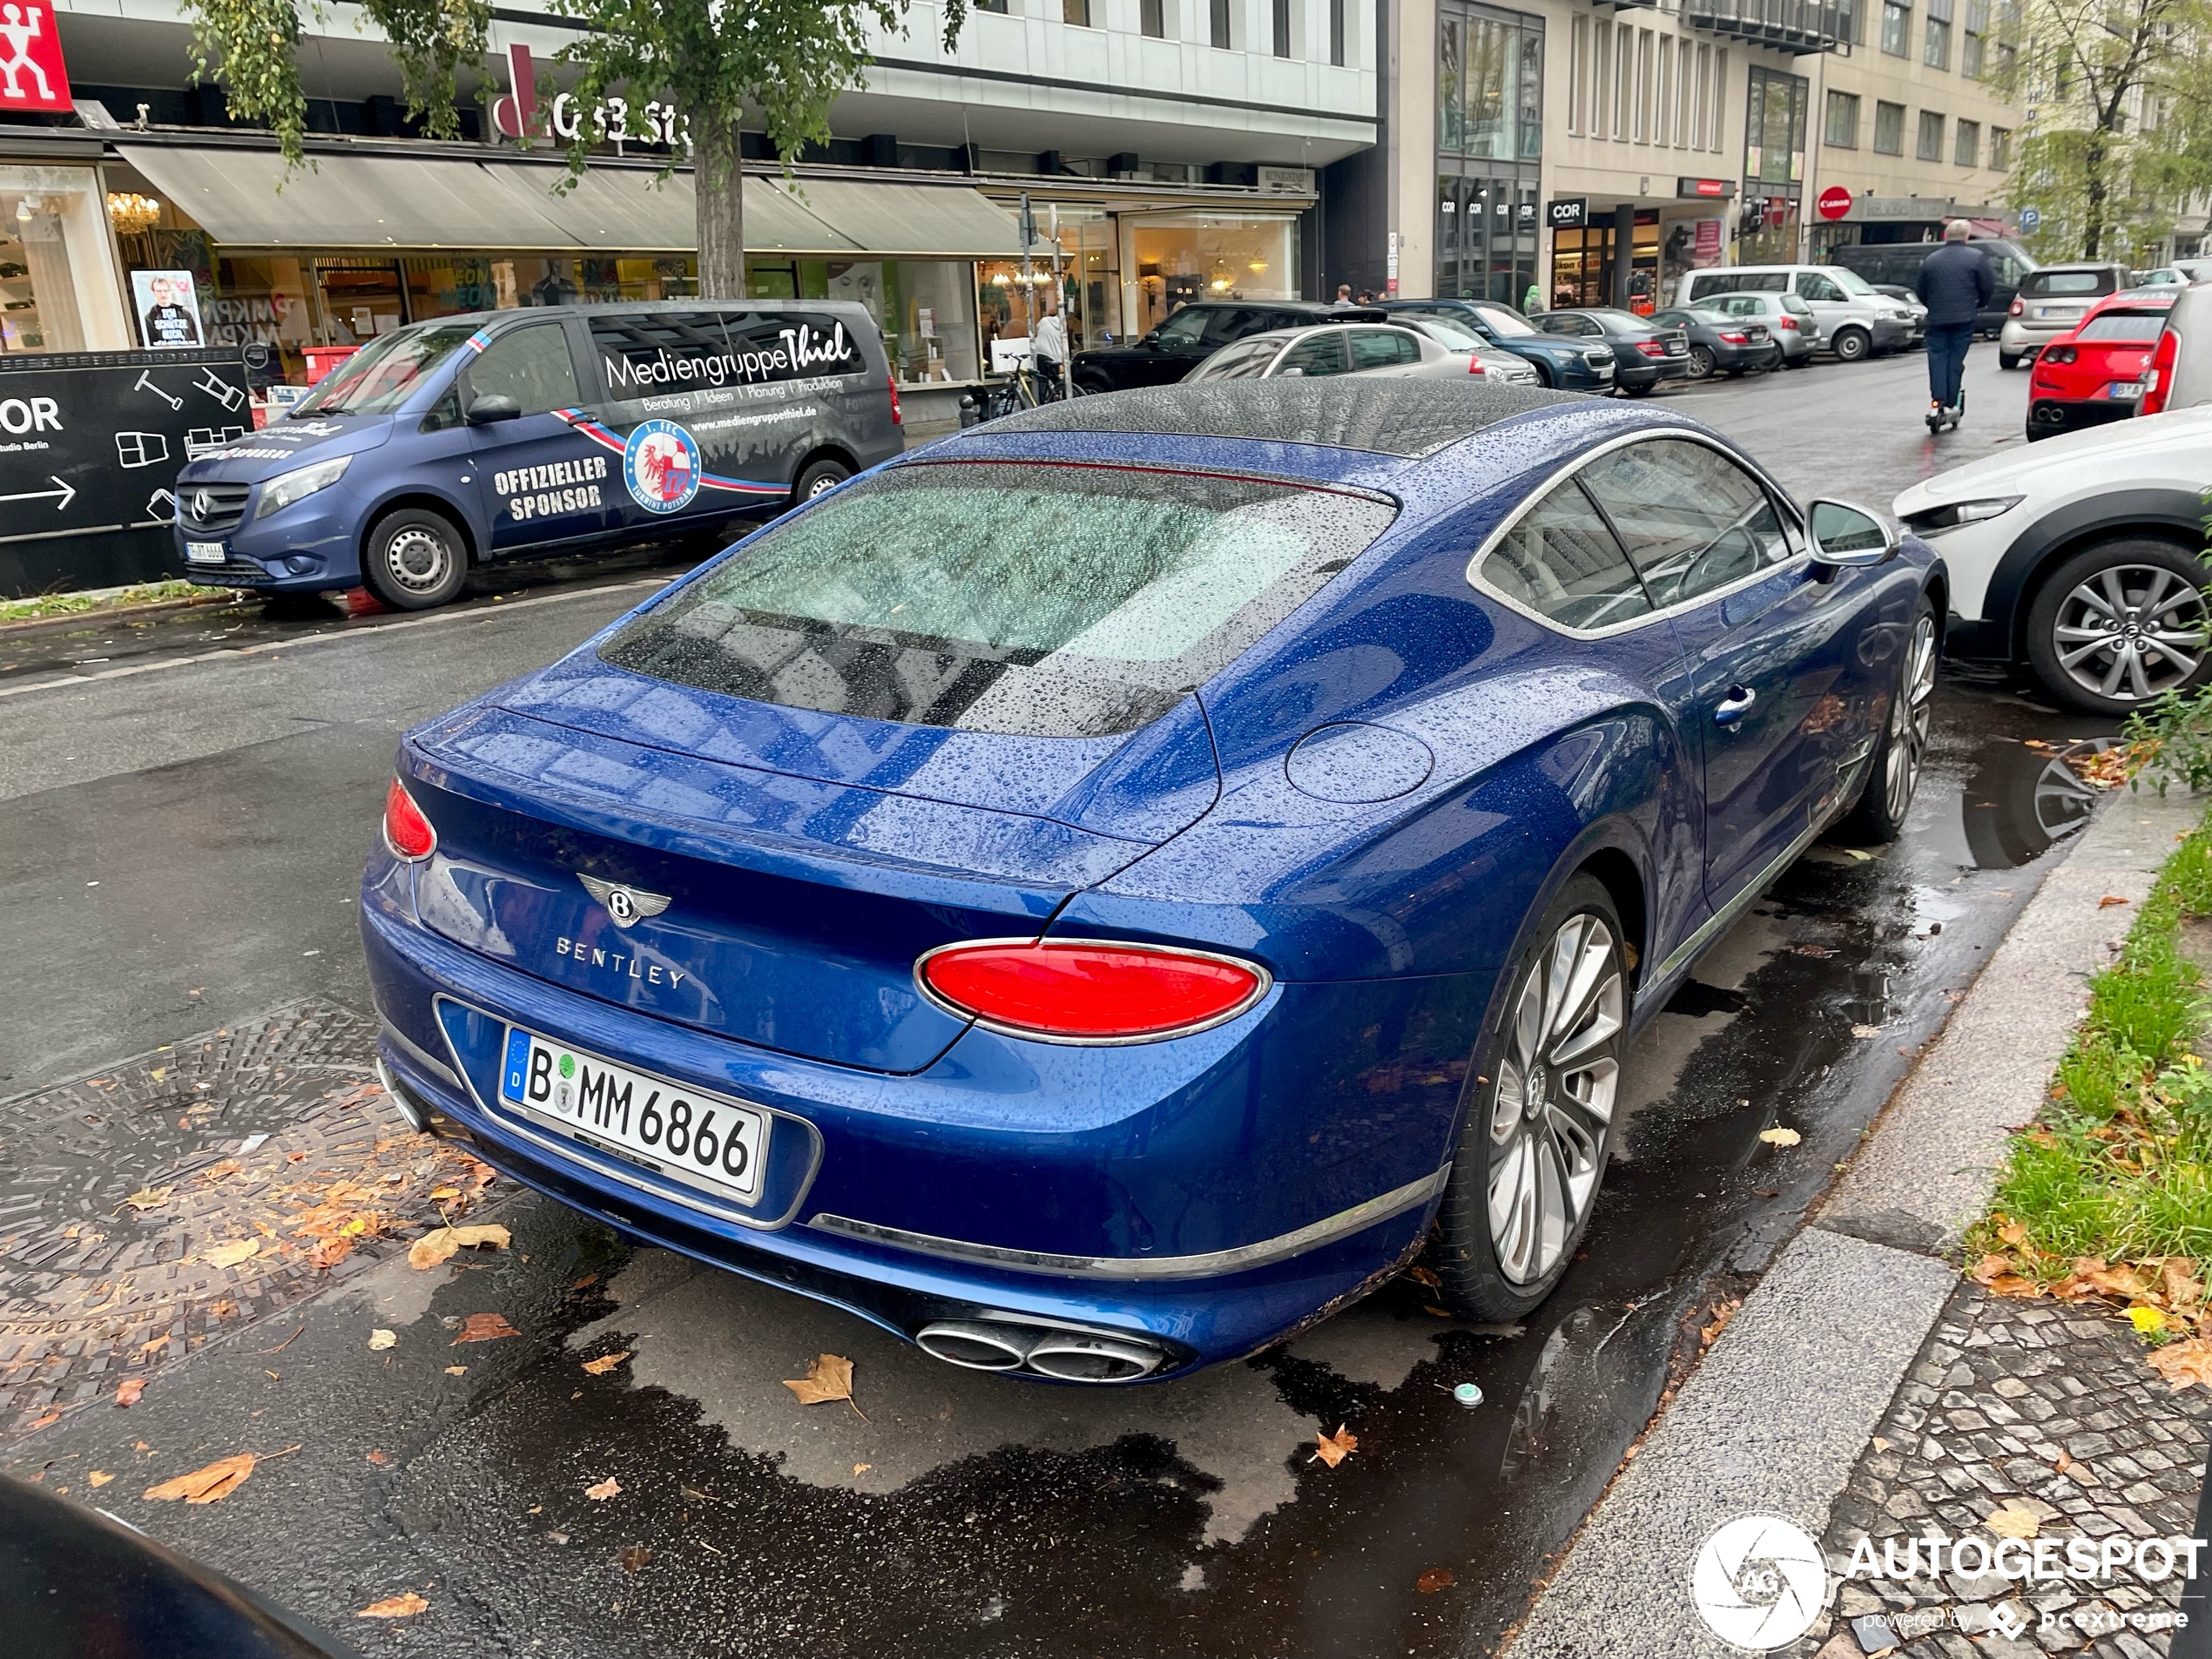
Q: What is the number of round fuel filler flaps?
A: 1